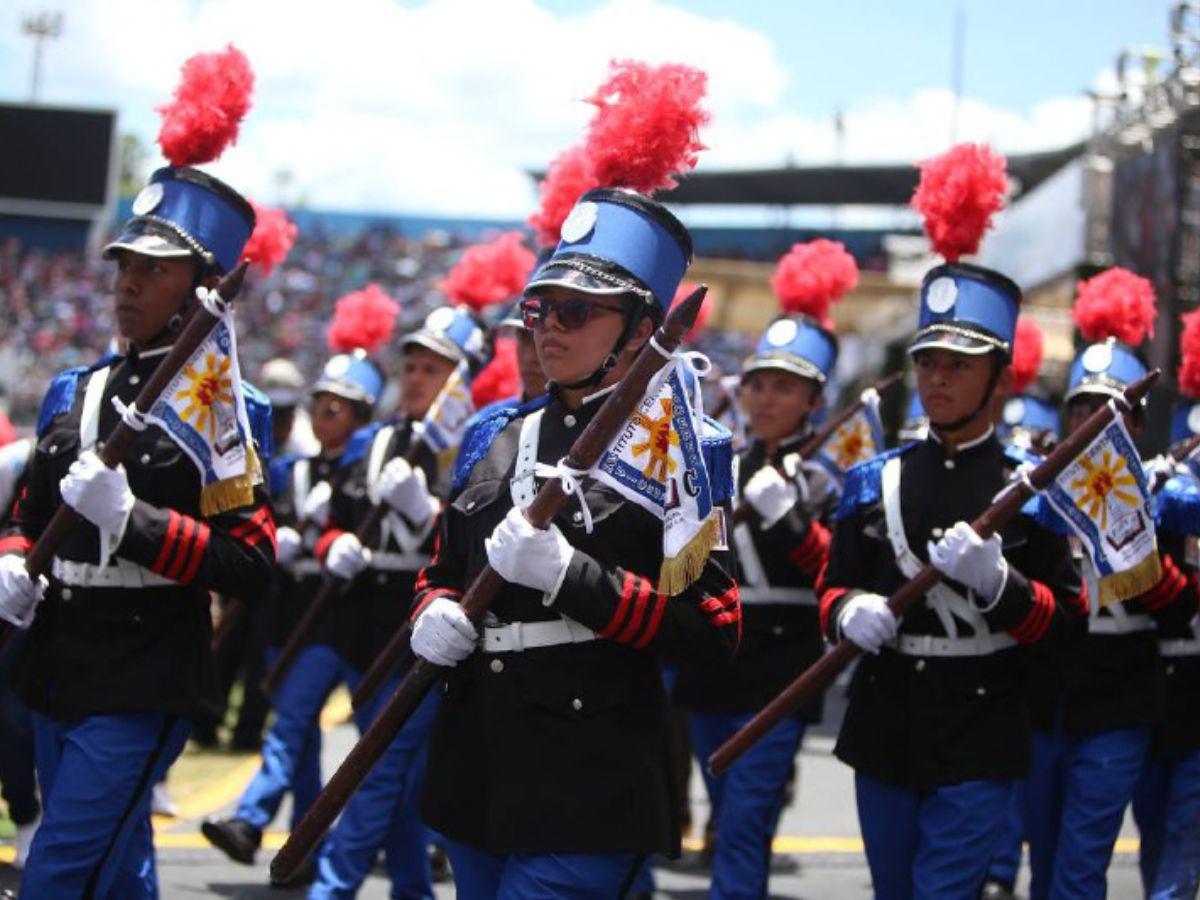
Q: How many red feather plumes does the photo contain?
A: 13